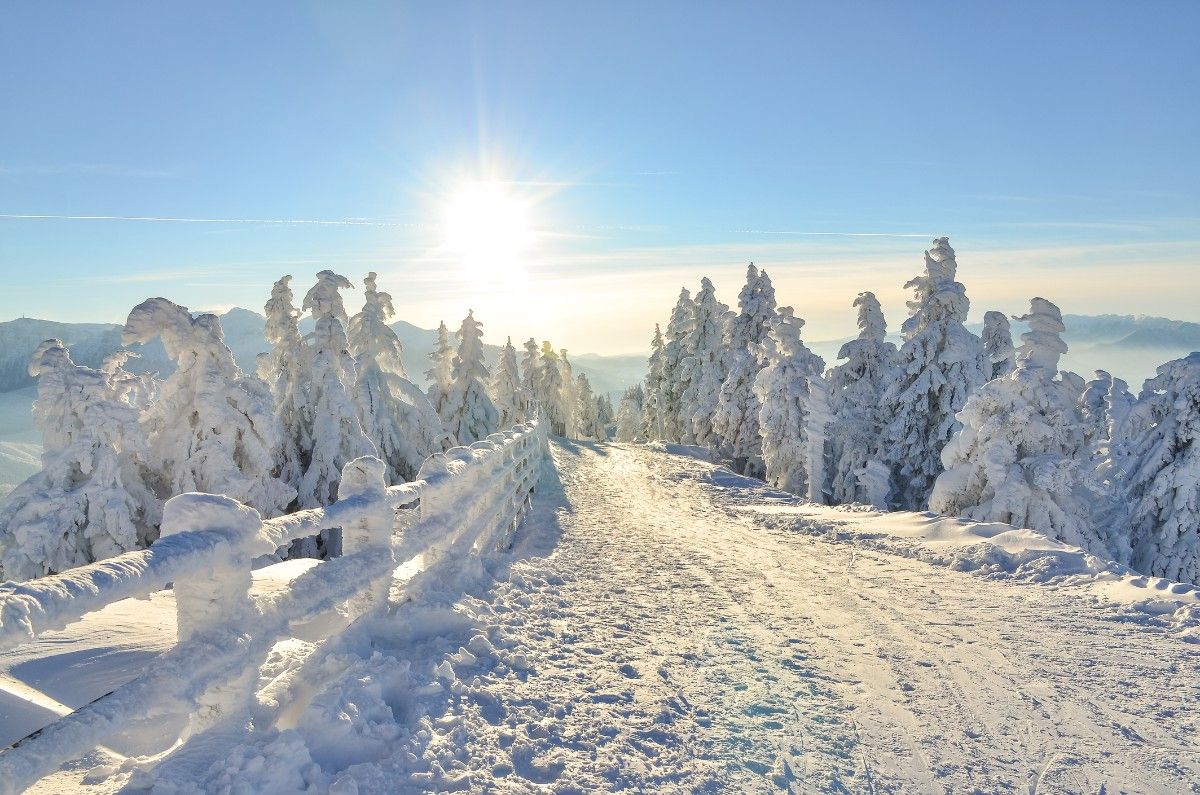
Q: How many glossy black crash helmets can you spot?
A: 0